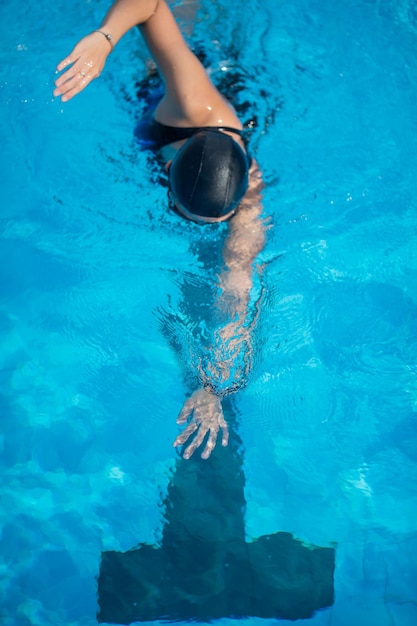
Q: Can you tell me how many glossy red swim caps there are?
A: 0